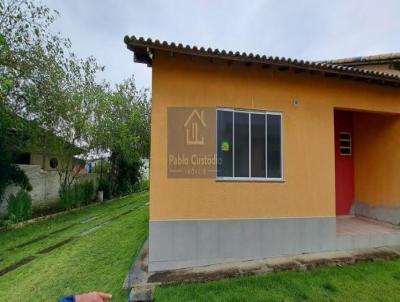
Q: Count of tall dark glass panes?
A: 4